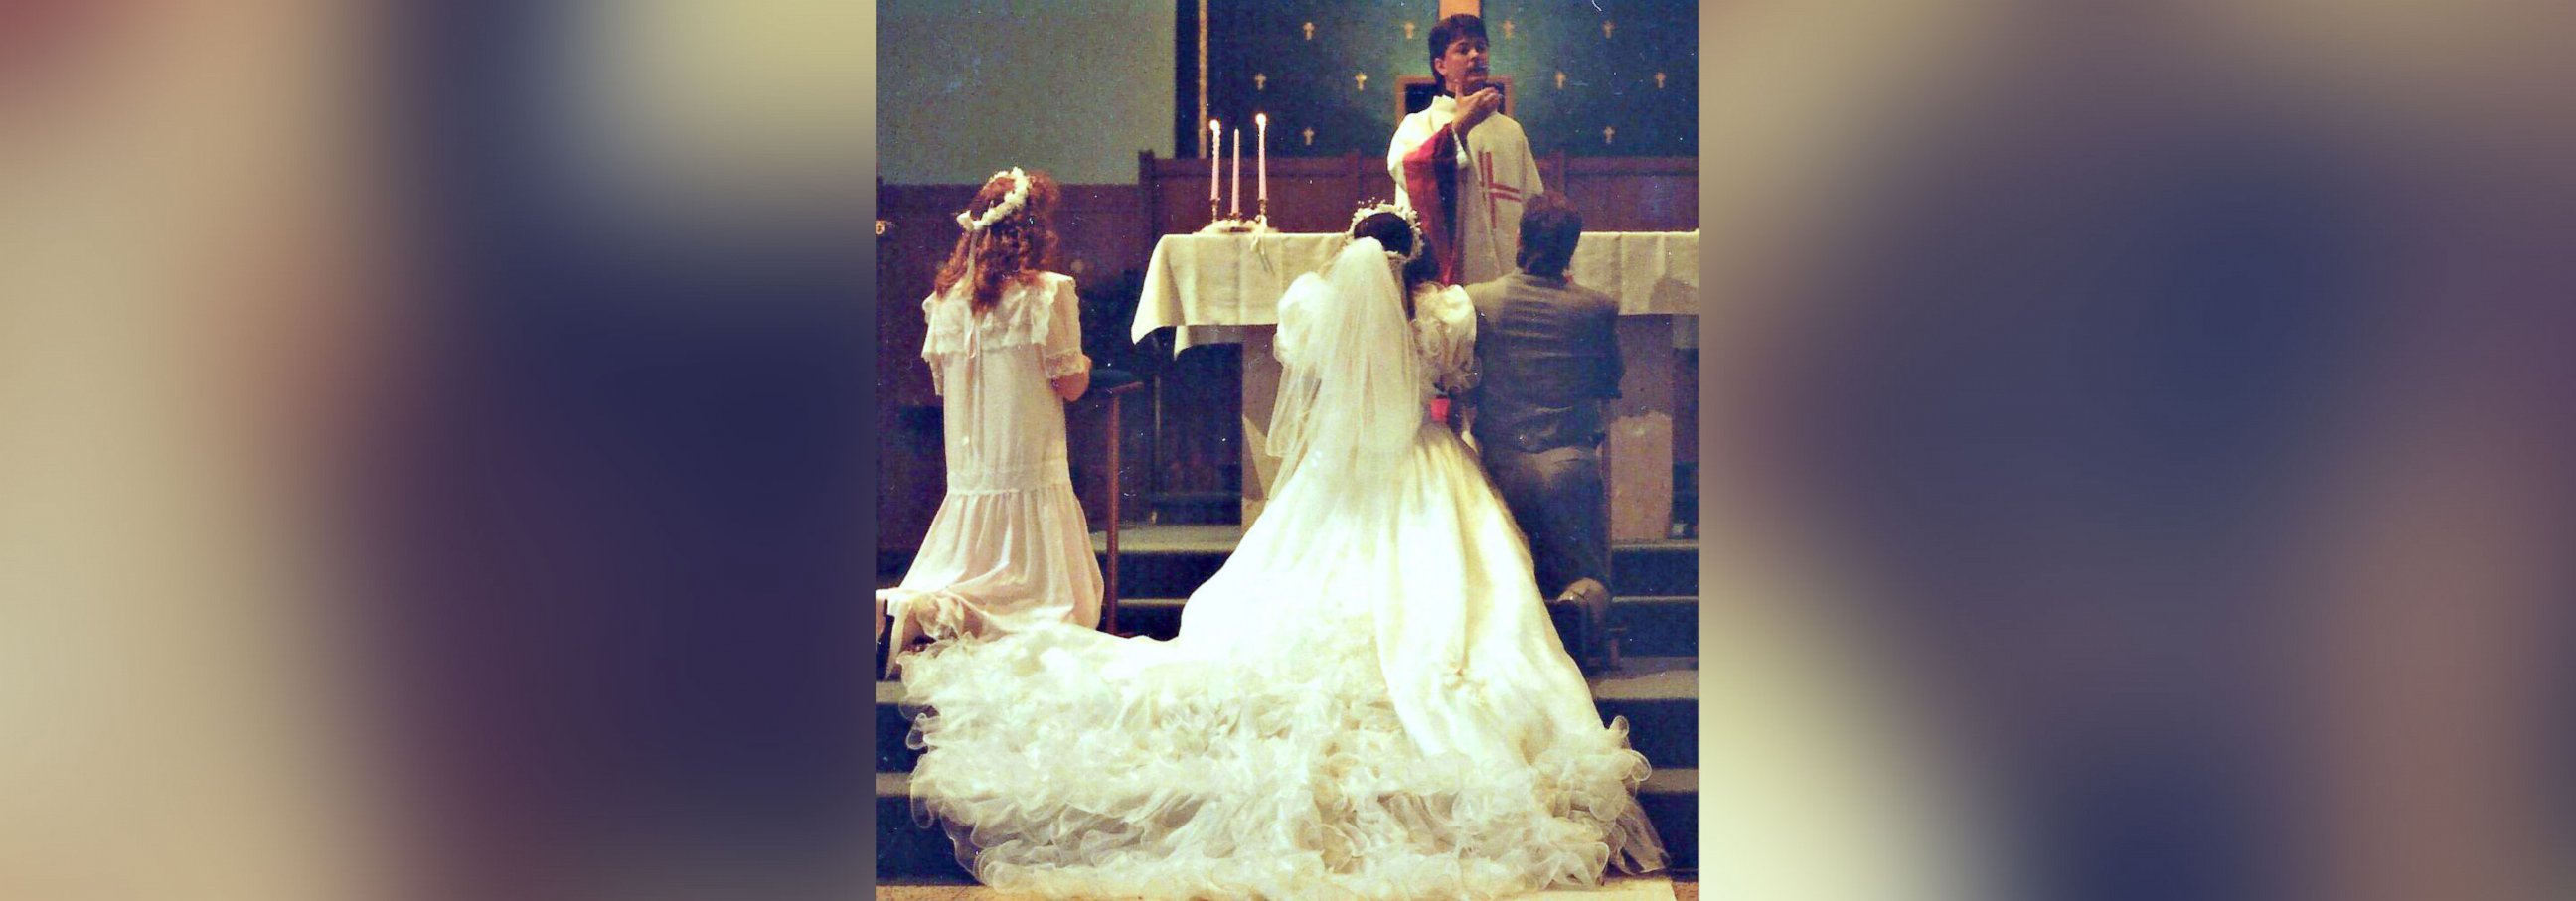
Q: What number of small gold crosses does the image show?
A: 10